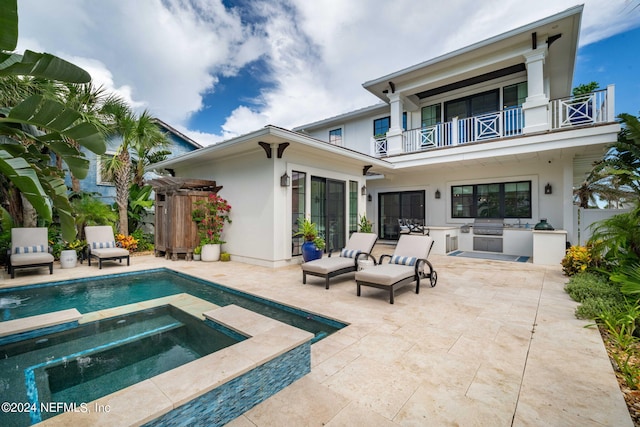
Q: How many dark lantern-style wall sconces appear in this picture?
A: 5